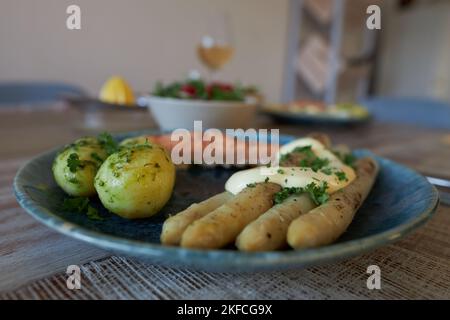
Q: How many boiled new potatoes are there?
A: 3